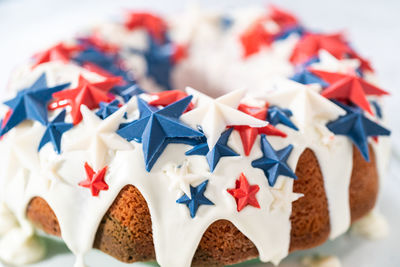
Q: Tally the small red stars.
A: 2